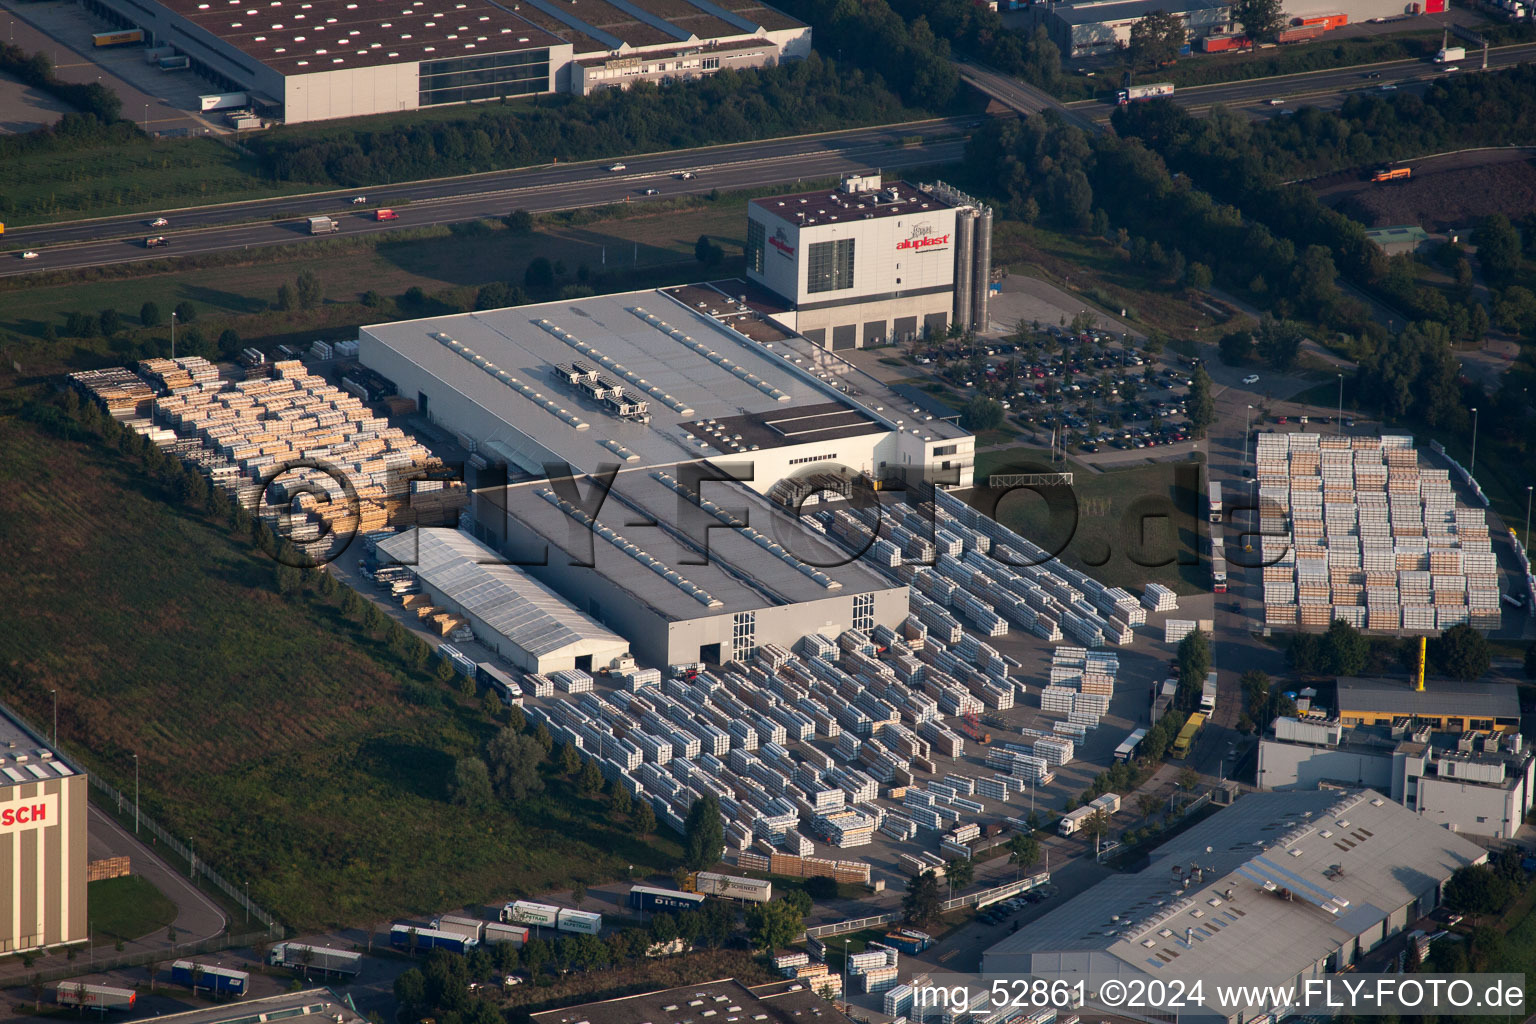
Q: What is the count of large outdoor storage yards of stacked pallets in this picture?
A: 3